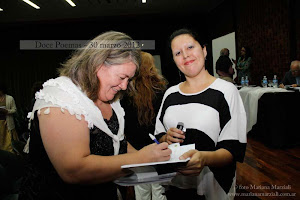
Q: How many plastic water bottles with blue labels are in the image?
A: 4